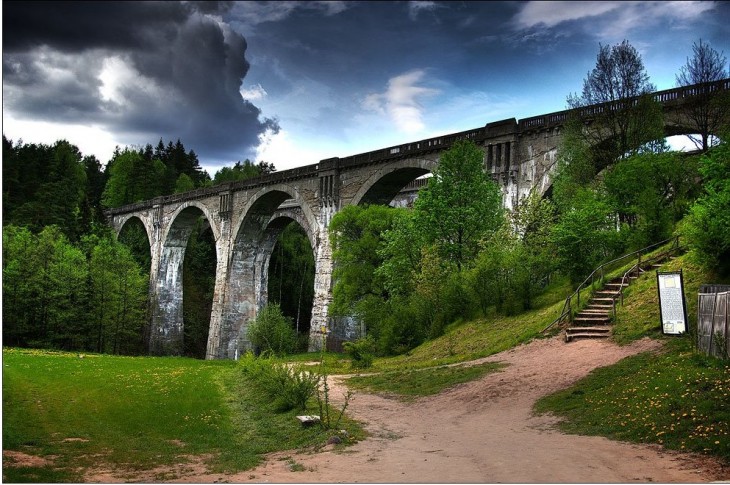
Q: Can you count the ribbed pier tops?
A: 4